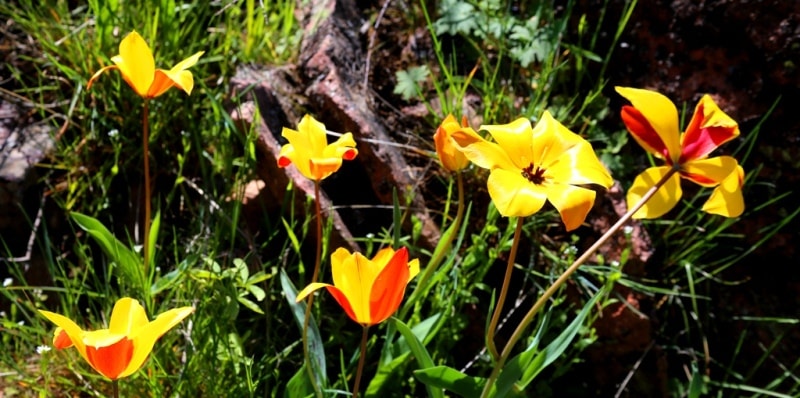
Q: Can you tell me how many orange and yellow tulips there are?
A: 7